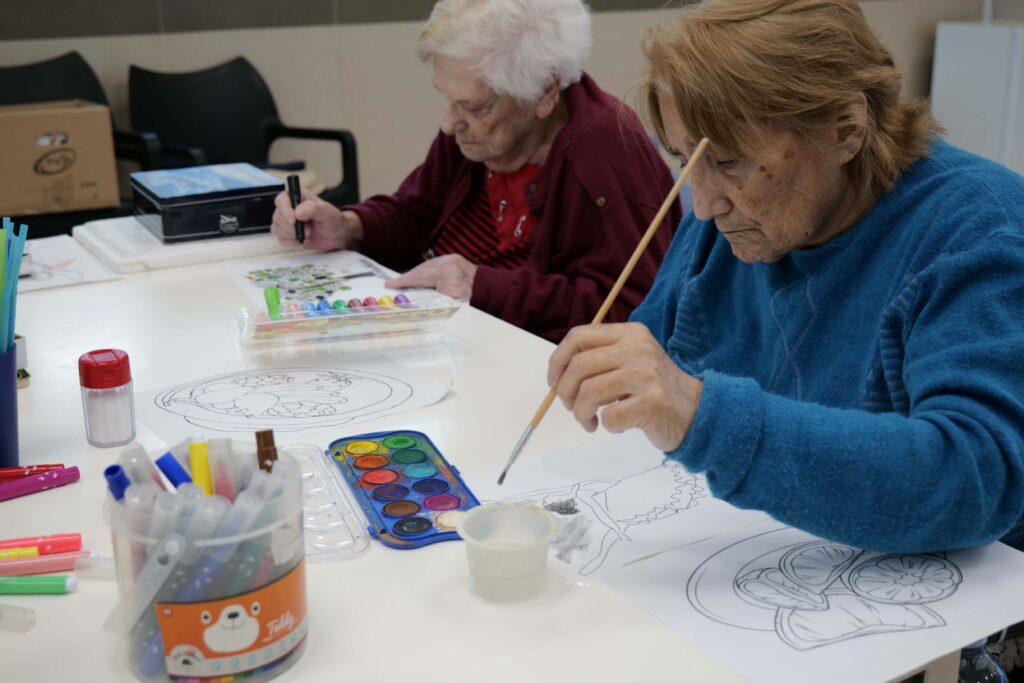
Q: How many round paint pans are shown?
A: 12